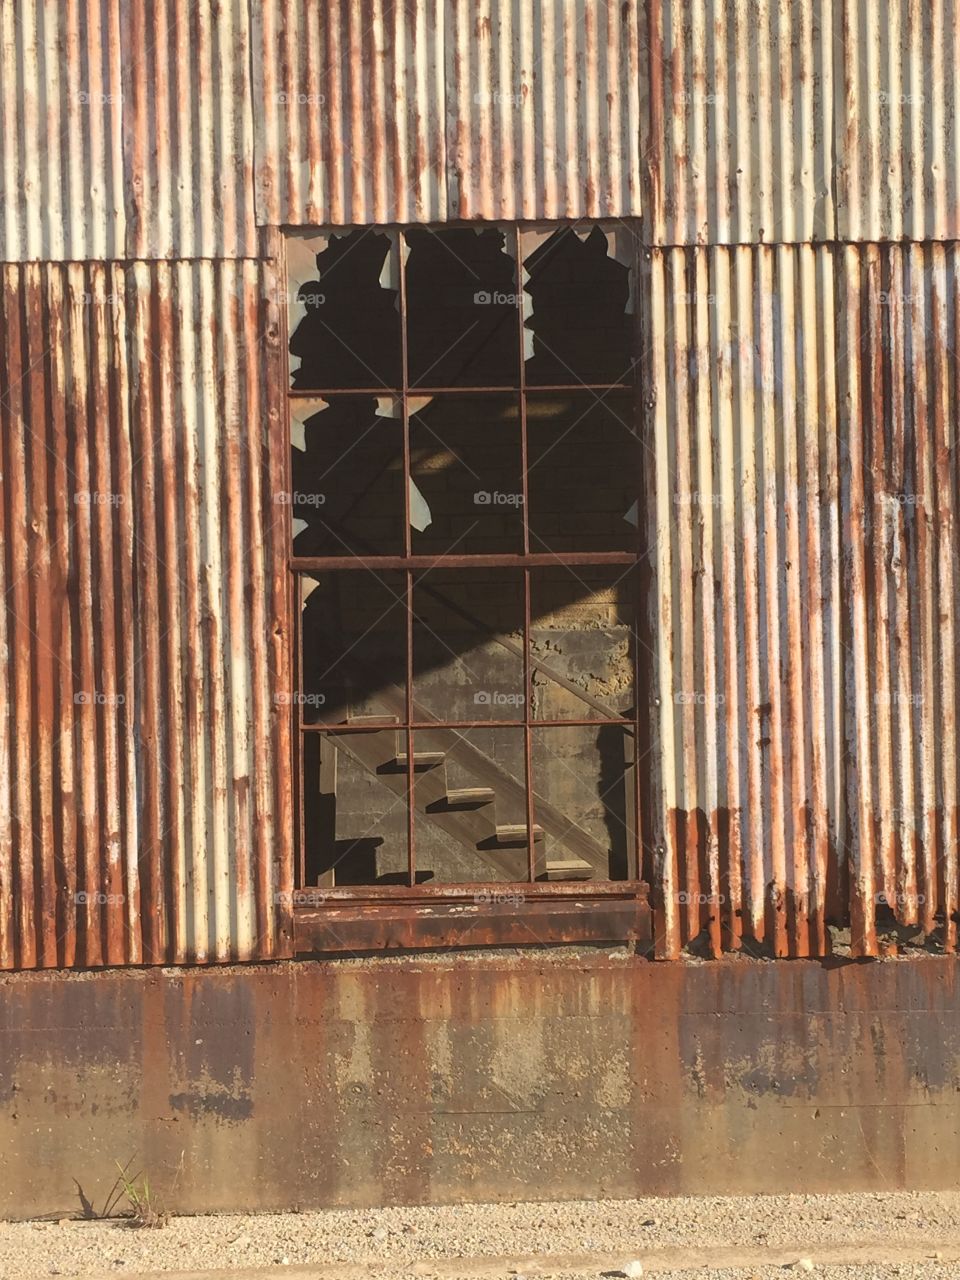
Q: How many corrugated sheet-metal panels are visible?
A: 10